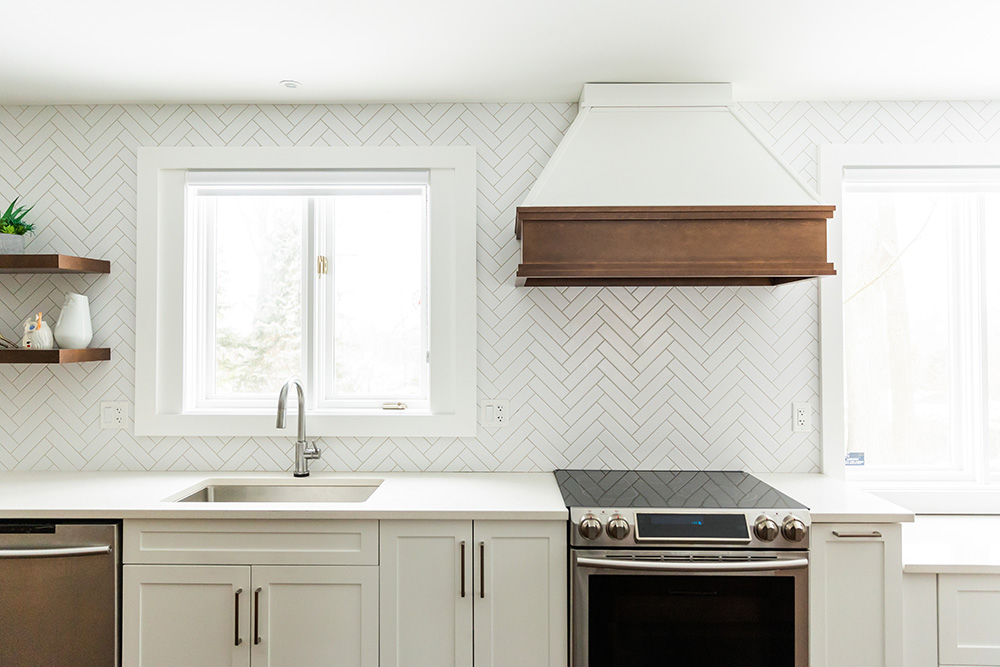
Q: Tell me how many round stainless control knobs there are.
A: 4